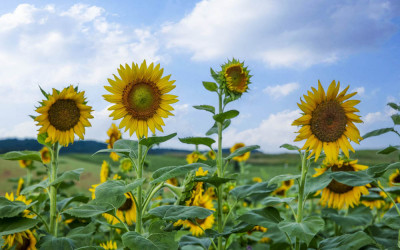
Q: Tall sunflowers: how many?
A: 4